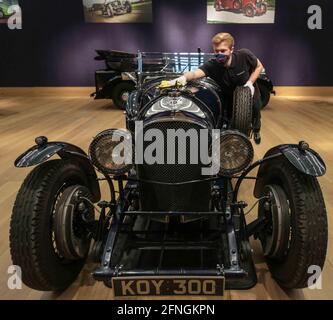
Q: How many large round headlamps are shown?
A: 2